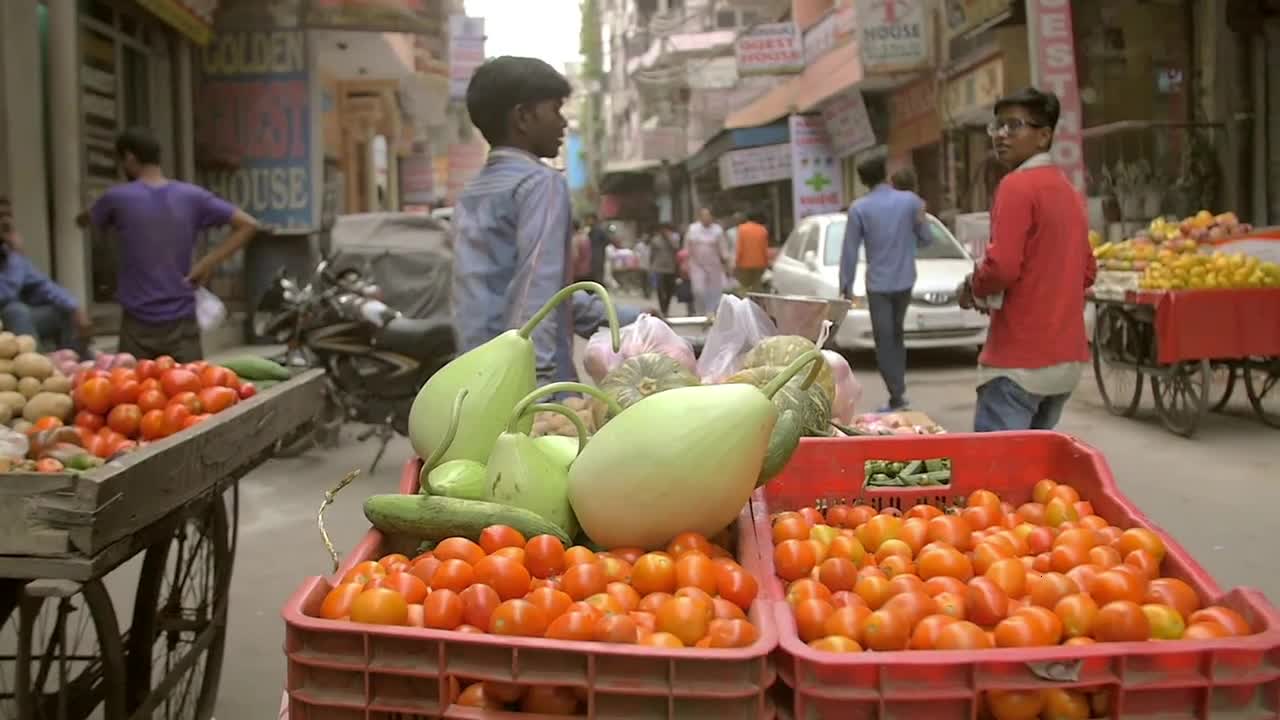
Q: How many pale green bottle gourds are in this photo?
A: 5